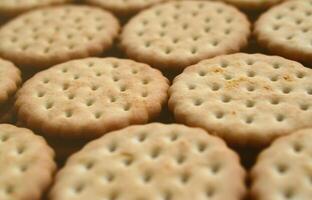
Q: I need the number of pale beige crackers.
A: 12